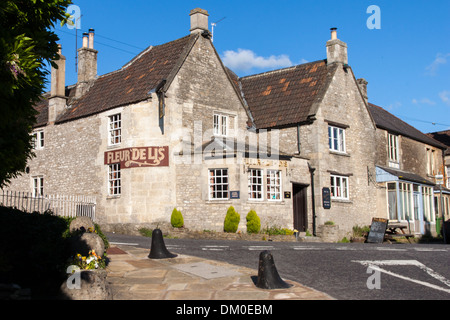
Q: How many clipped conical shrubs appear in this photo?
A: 3